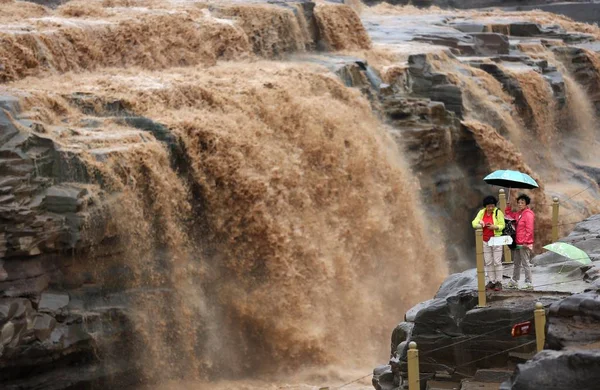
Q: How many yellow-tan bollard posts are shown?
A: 5